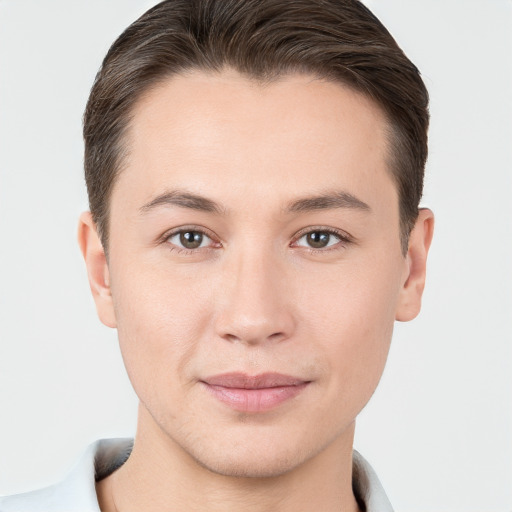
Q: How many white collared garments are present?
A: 1